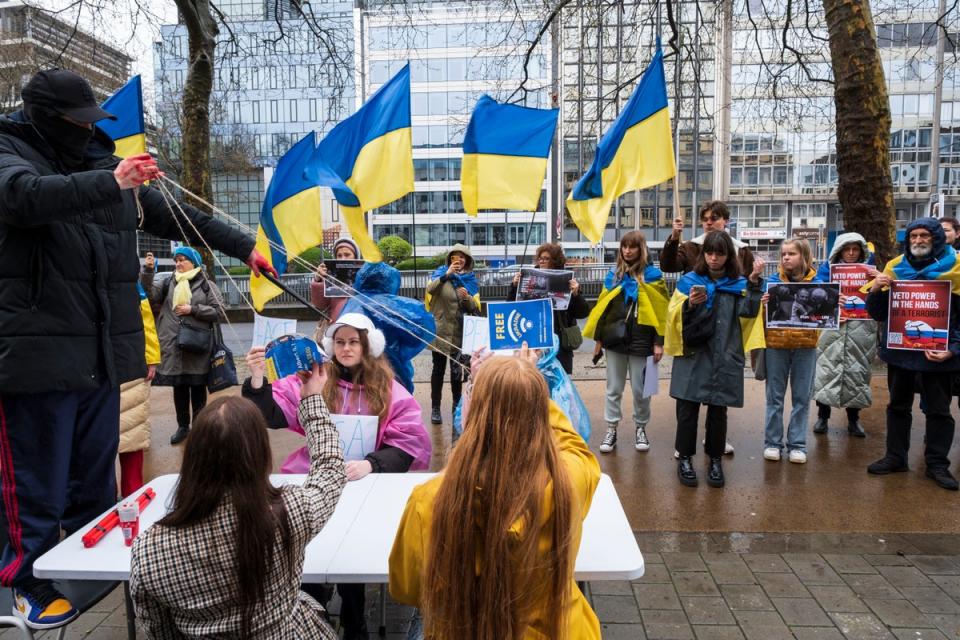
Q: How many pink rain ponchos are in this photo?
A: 1